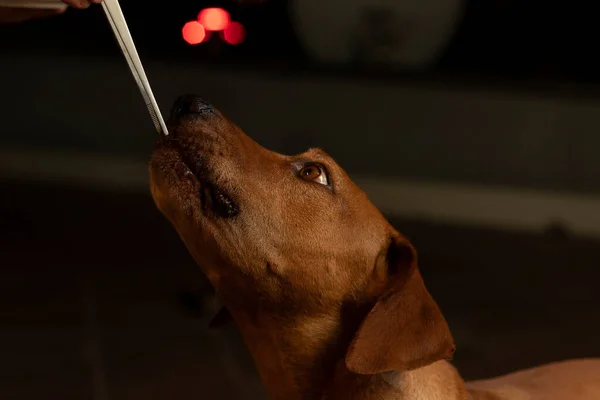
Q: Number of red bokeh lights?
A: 3